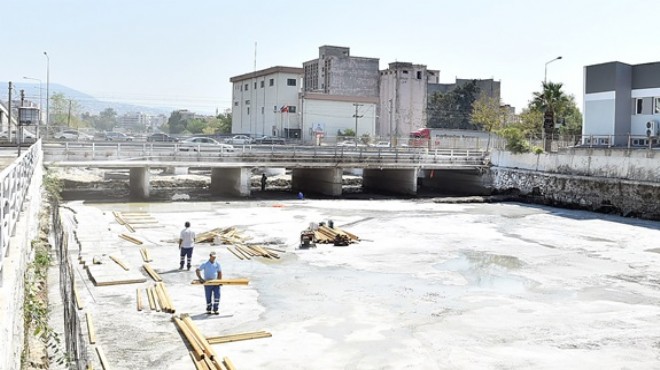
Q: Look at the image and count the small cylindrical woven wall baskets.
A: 0